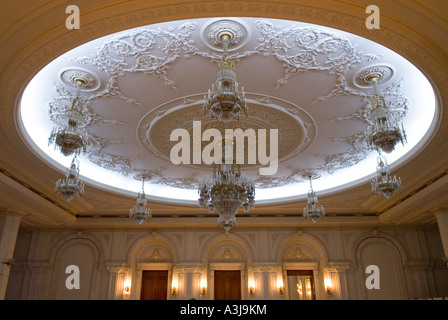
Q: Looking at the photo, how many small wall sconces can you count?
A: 6